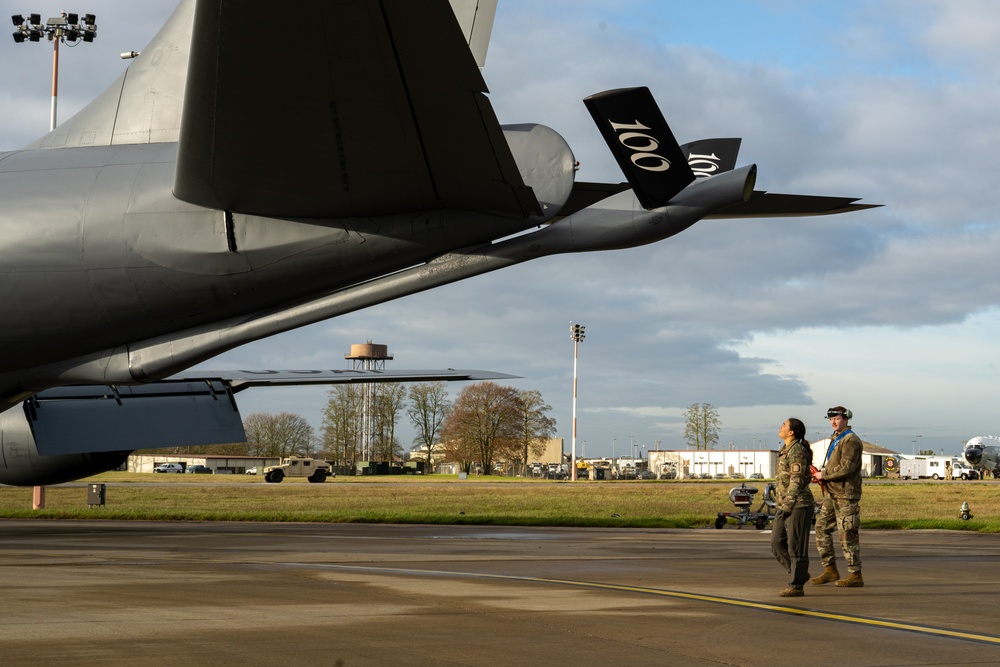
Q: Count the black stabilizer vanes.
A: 2